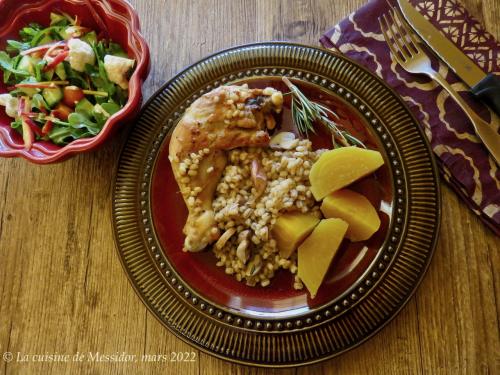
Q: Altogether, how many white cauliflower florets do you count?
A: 3